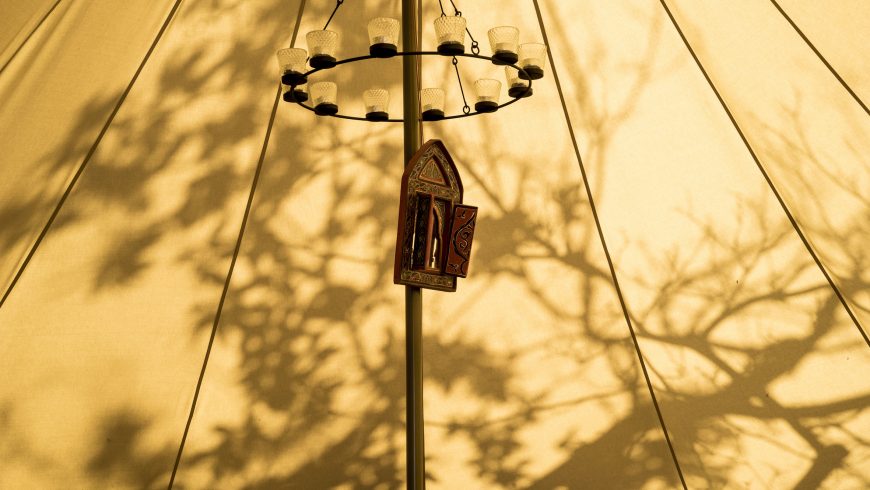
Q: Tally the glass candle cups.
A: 12